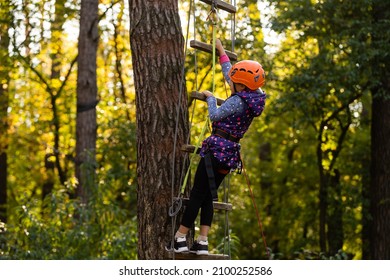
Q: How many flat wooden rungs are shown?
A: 6